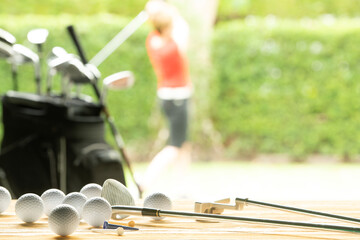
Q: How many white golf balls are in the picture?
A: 8